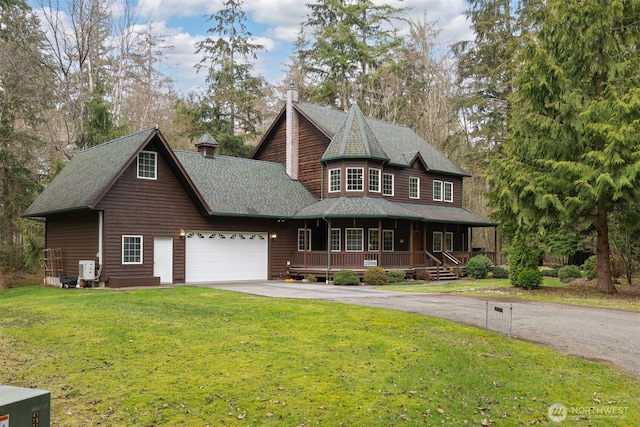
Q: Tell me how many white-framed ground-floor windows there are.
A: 8